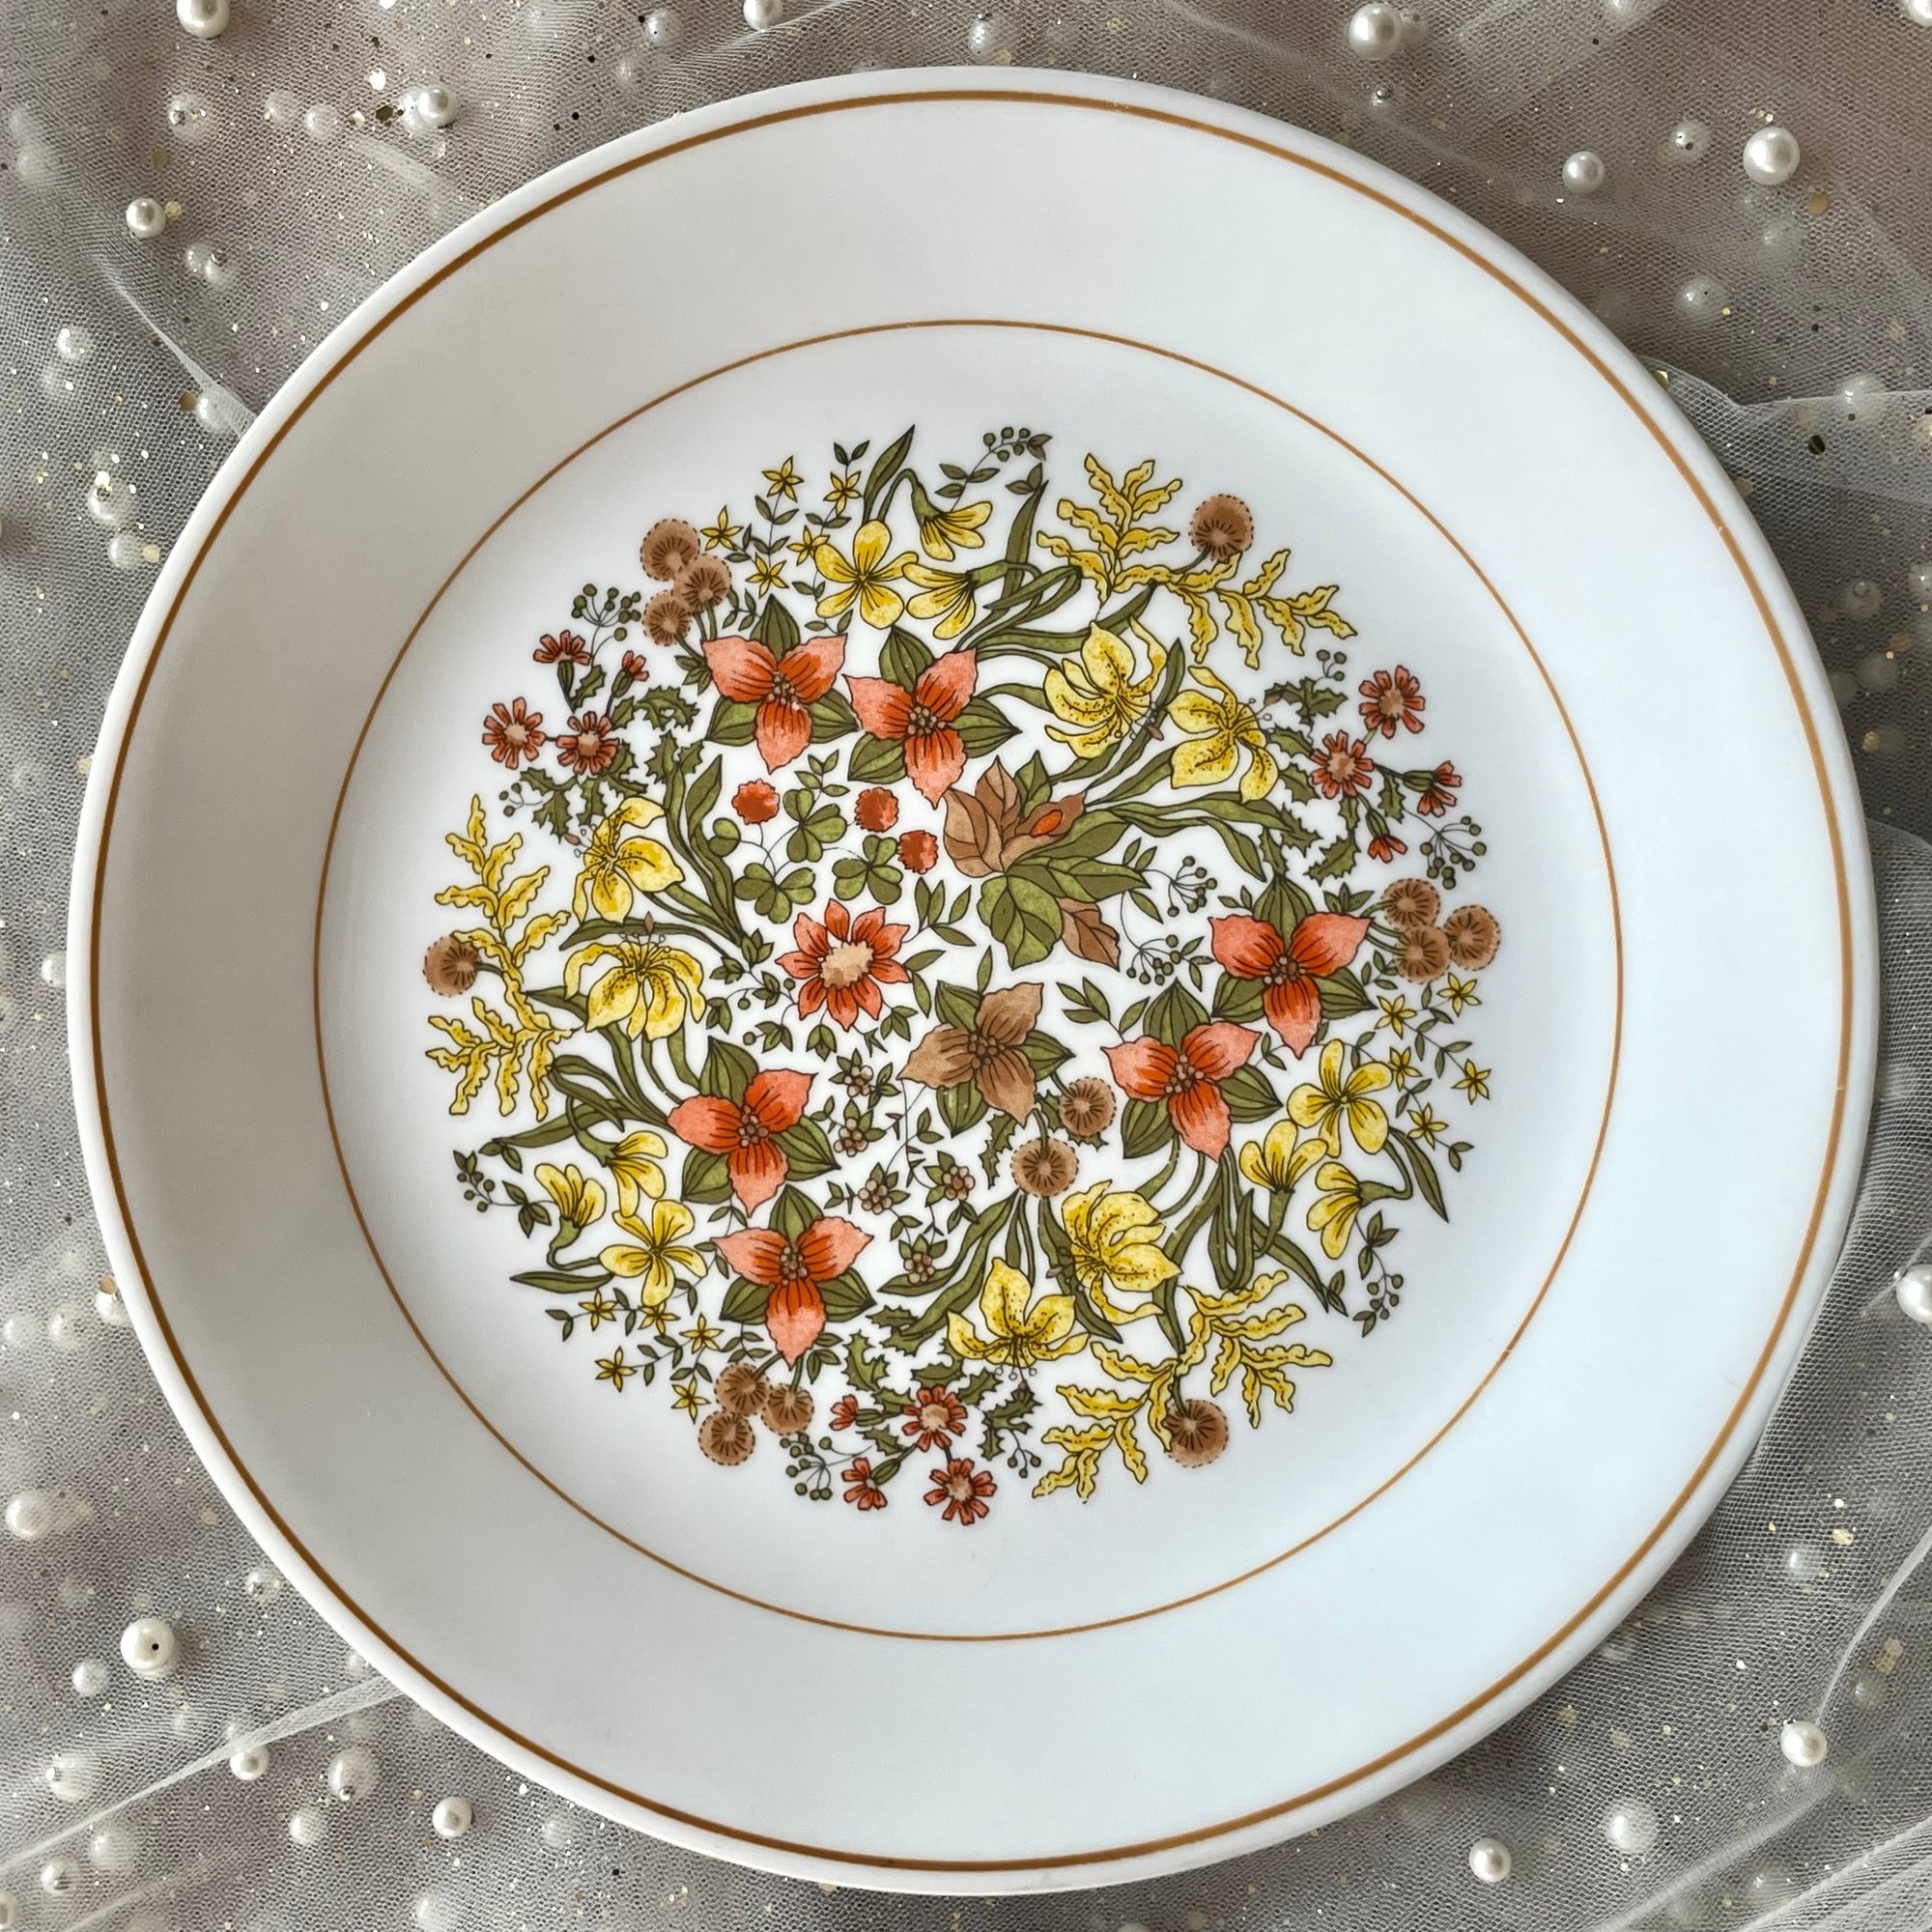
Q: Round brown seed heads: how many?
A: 14